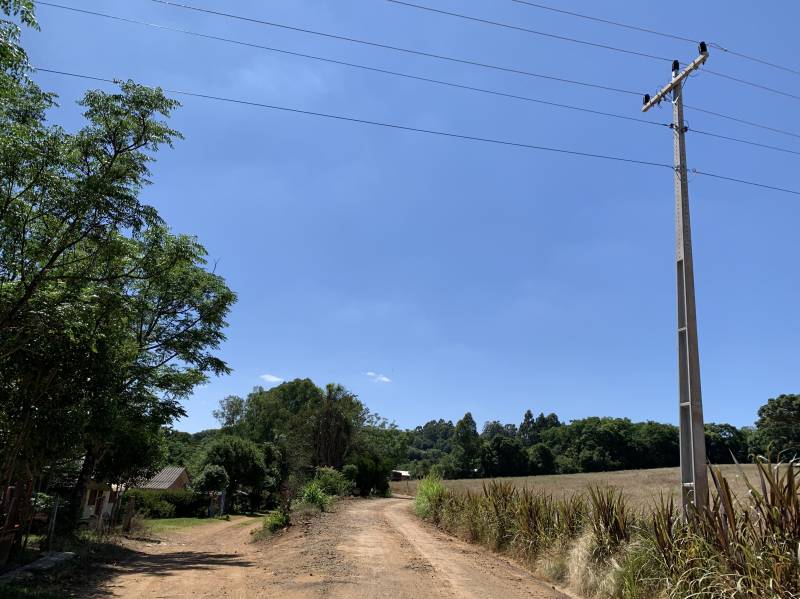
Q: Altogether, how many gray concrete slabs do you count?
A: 1